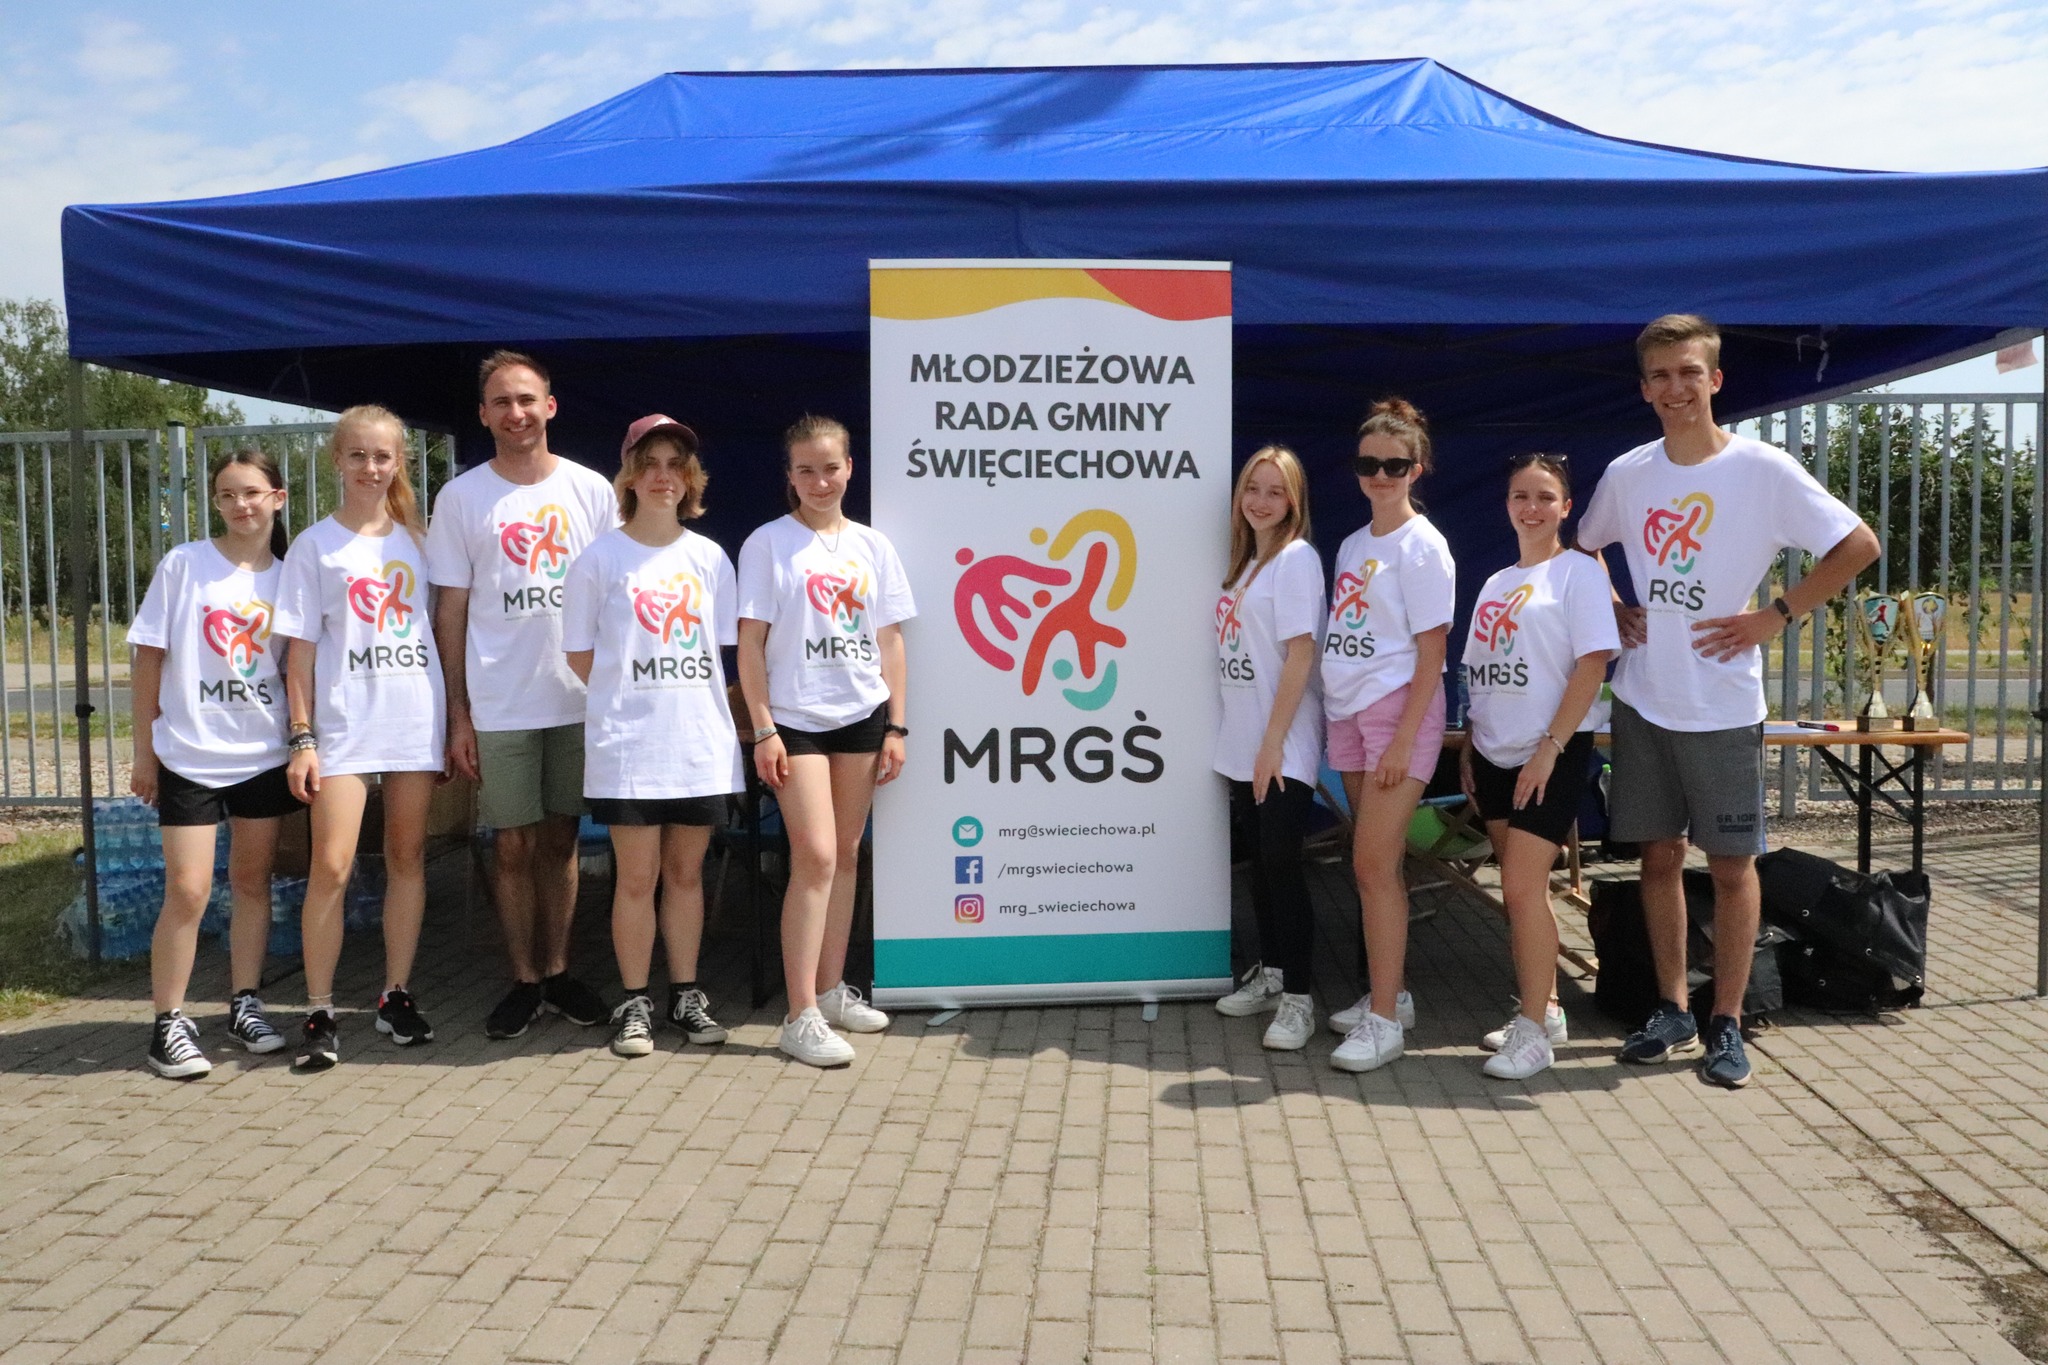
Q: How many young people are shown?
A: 9